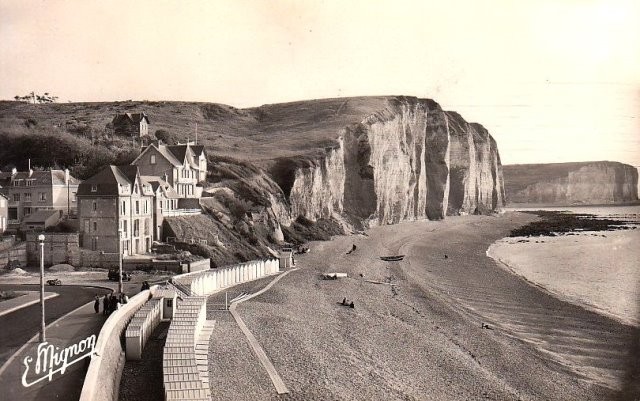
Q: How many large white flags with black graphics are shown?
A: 0